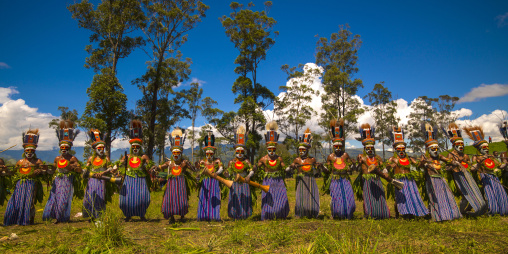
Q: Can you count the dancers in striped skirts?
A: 15